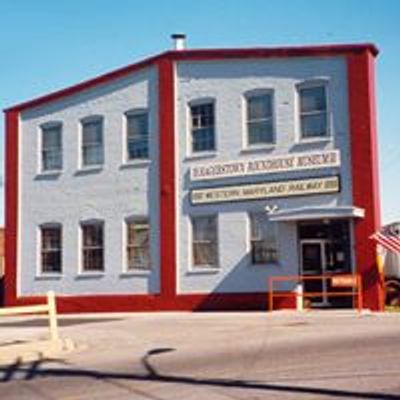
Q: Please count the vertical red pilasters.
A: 3